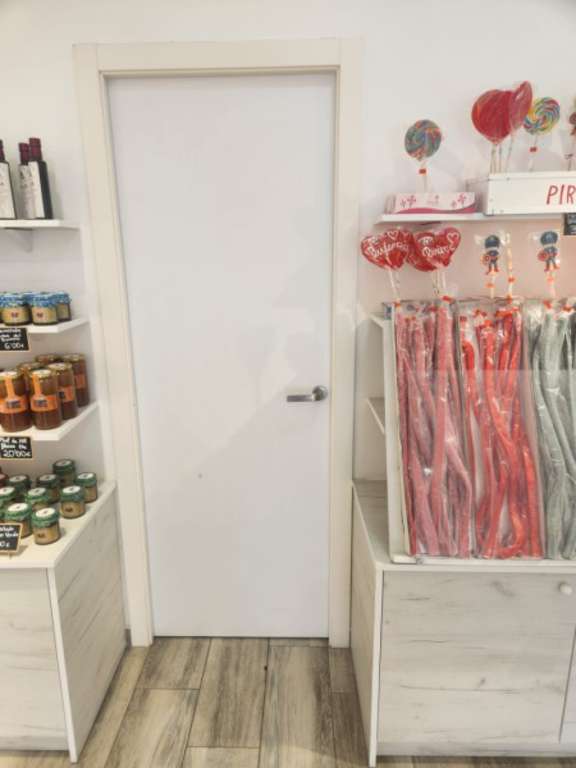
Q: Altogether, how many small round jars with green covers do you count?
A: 9